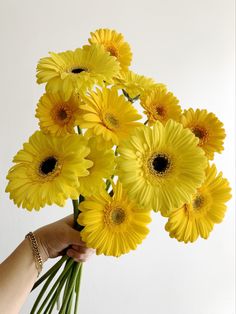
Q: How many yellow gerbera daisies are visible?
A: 12